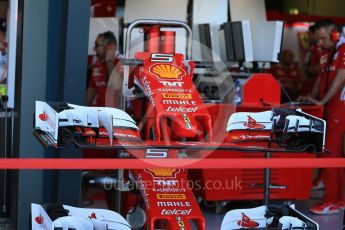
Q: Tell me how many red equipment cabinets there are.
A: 1